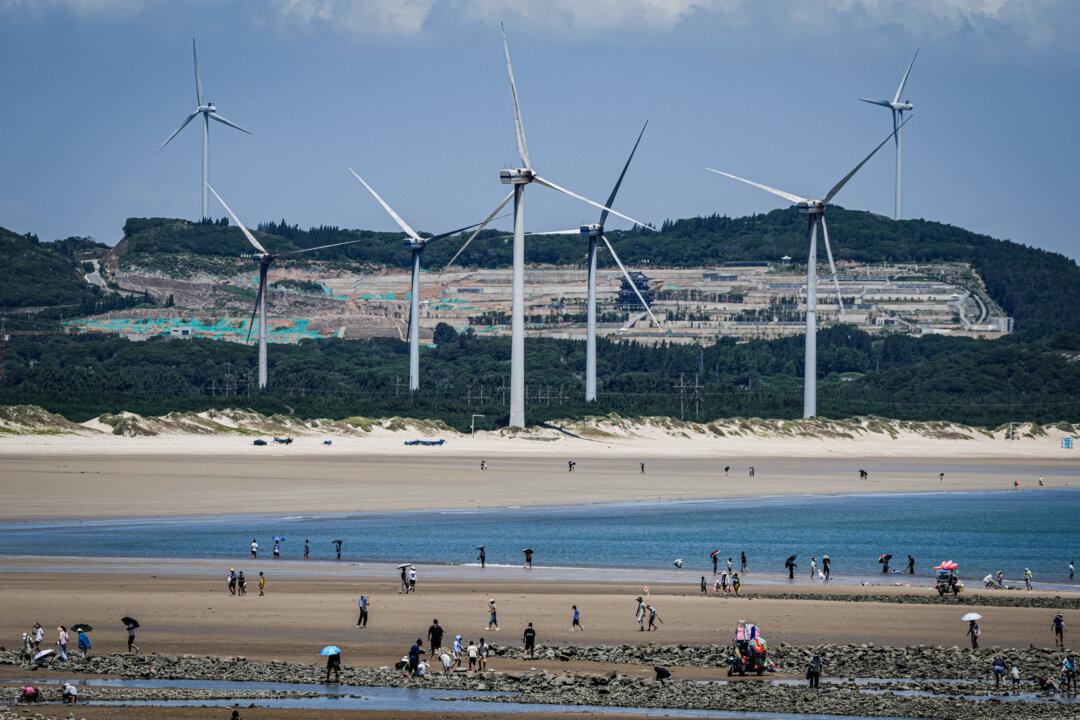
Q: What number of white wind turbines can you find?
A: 7